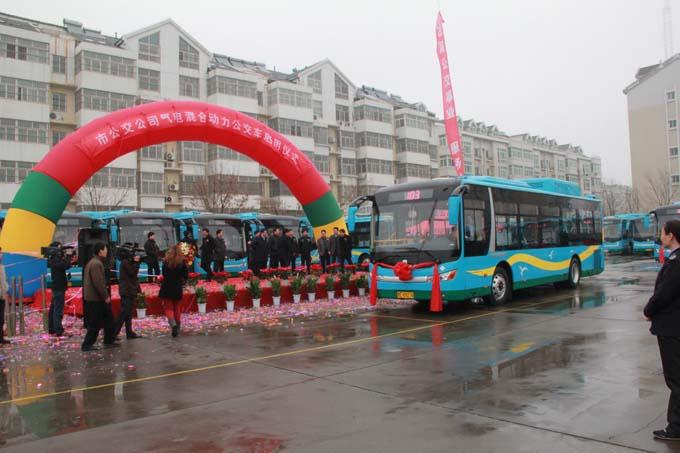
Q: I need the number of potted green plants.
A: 10